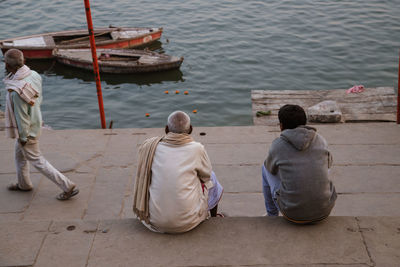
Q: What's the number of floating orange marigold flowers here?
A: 5